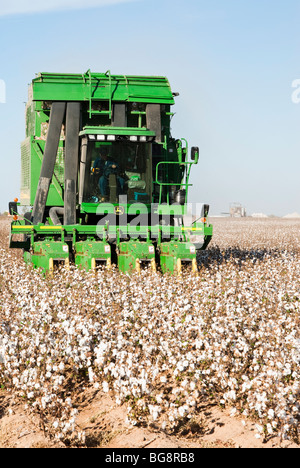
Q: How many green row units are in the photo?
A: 4